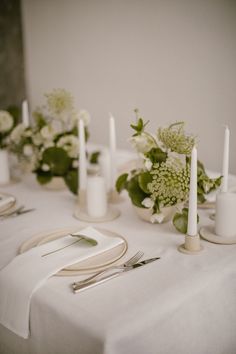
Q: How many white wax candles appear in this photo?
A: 8